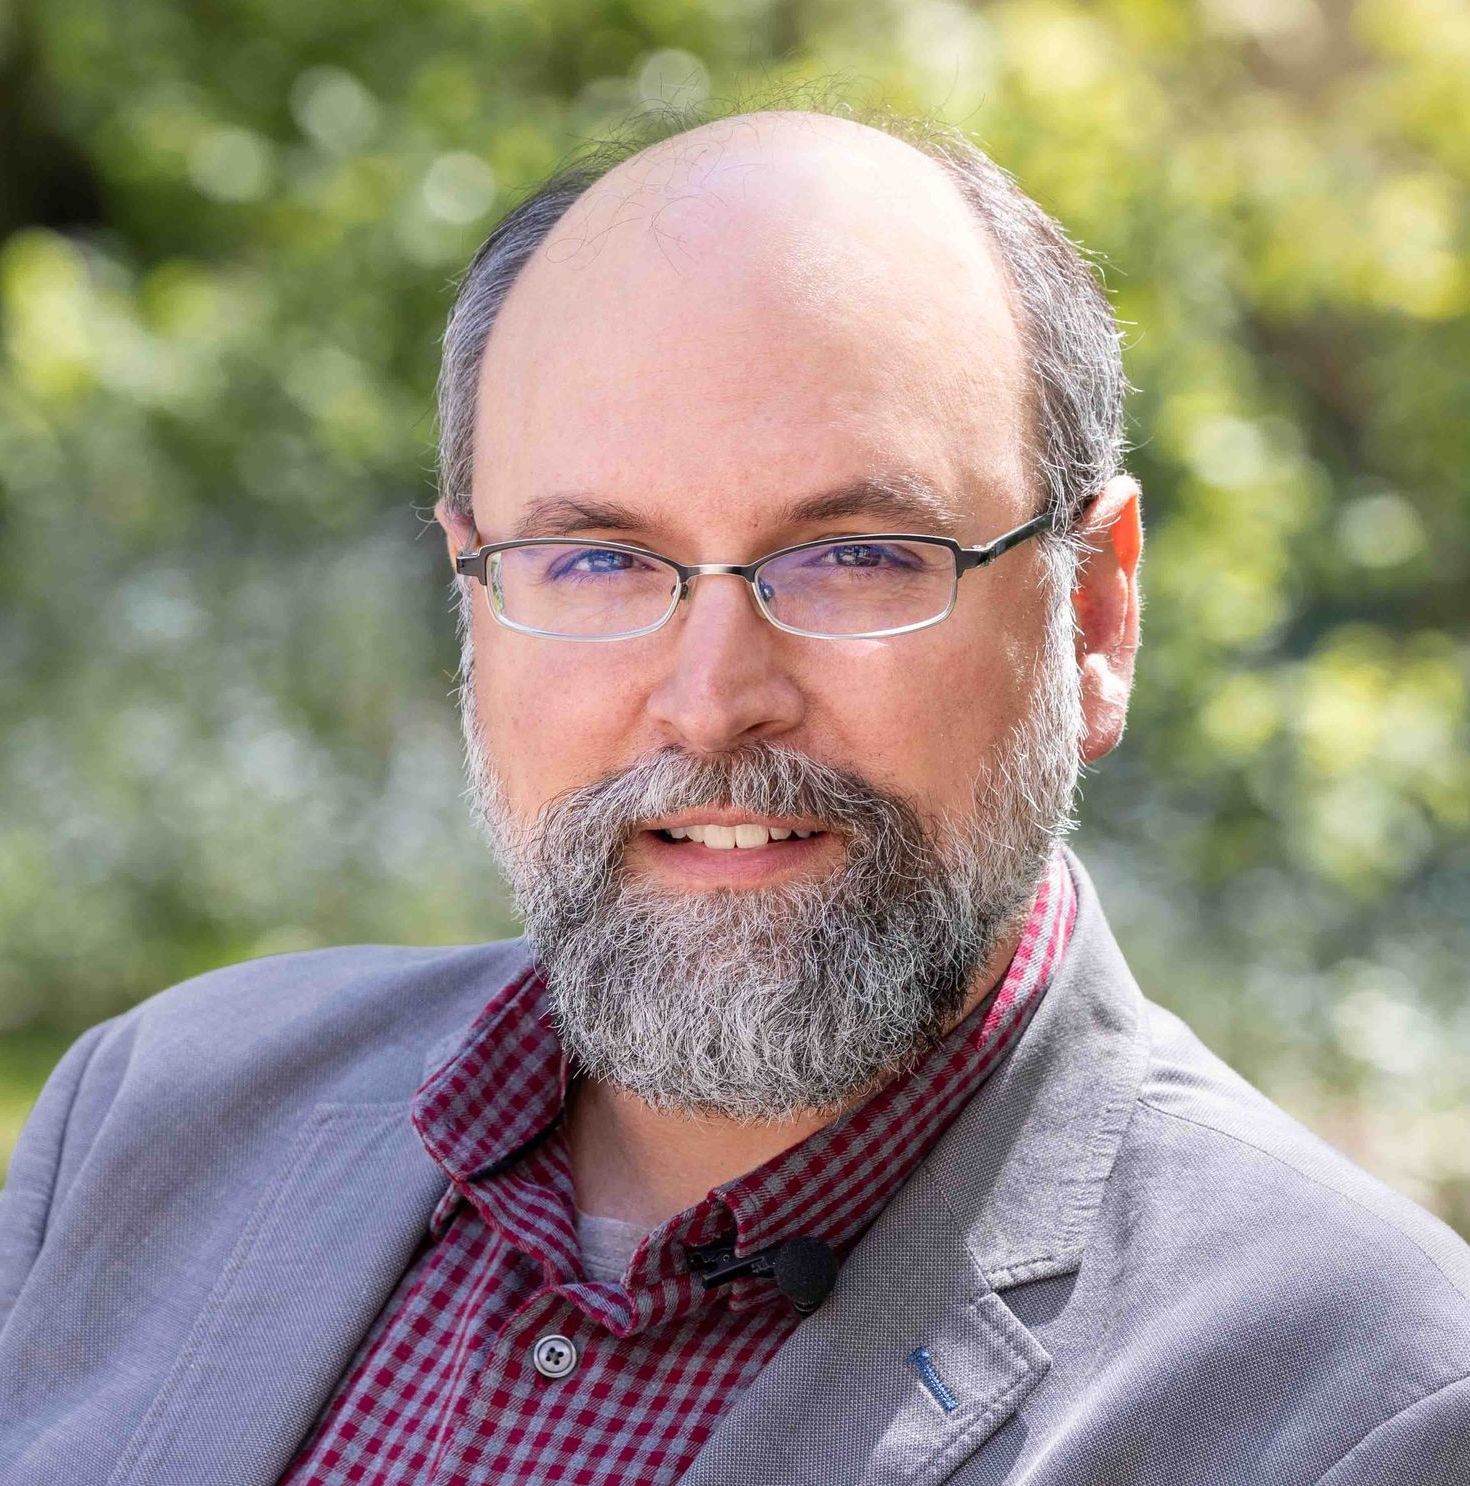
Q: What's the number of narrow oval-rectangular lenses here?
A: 2